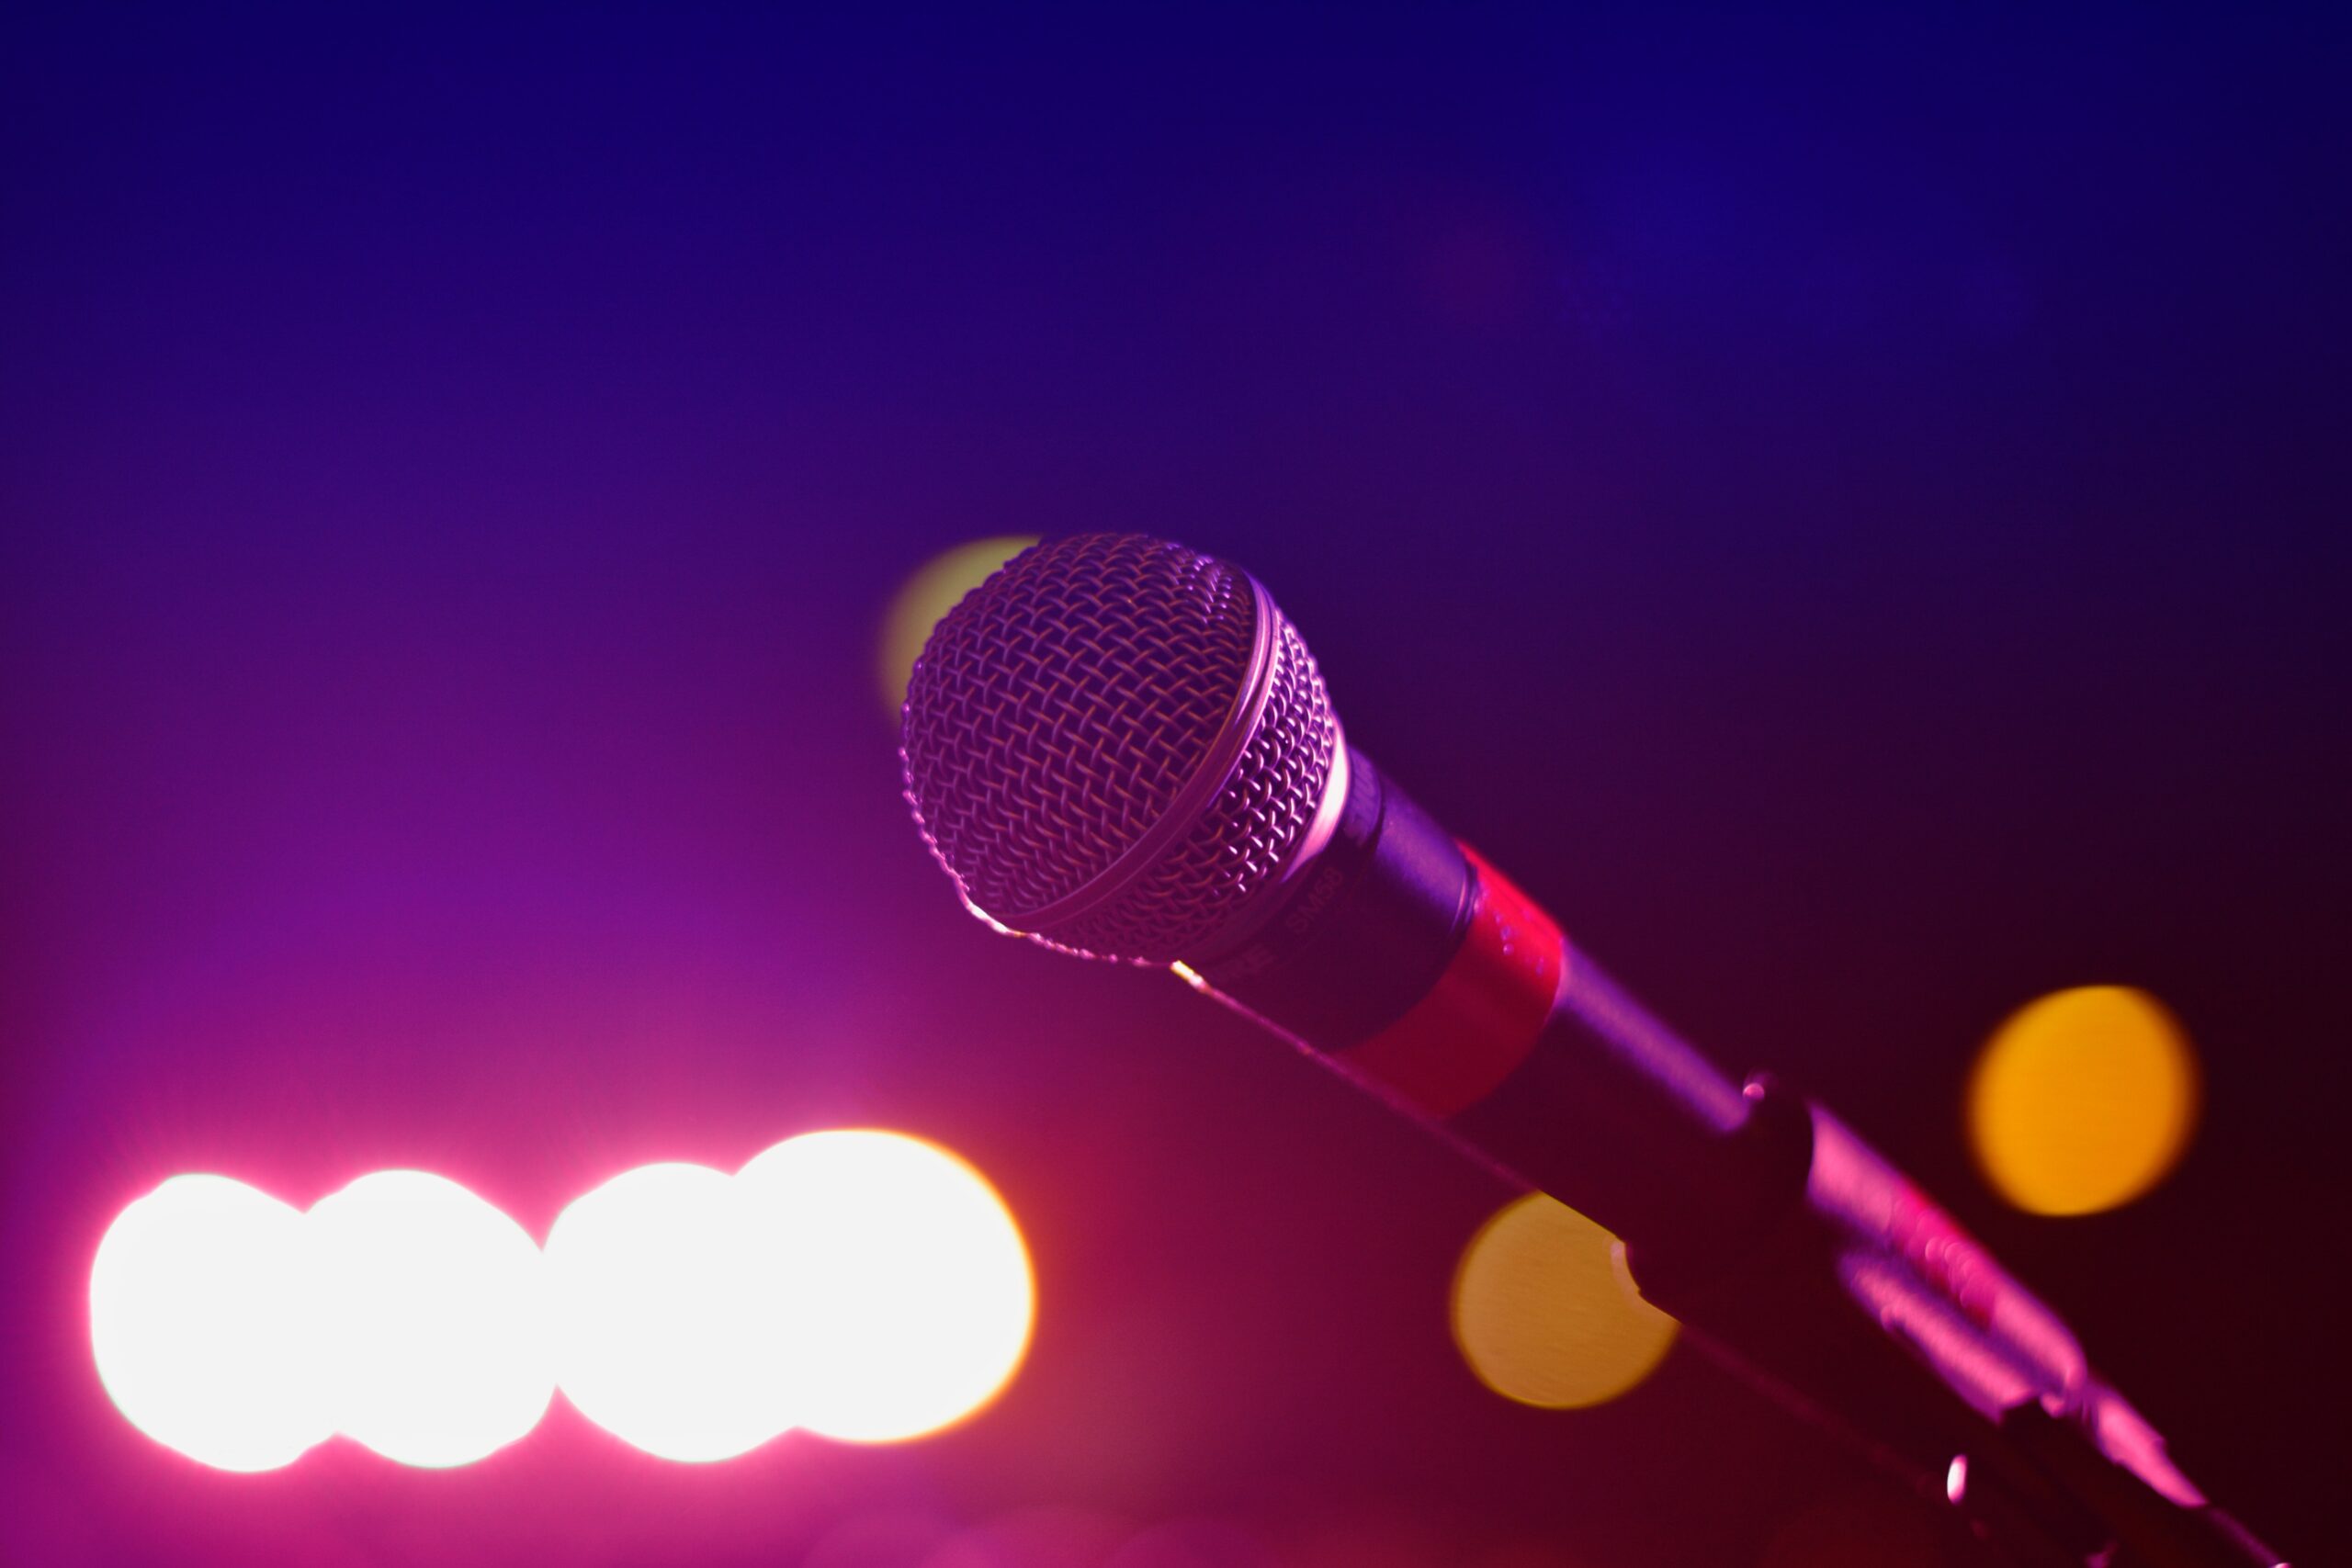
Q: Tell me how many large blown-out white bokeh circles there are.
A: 4